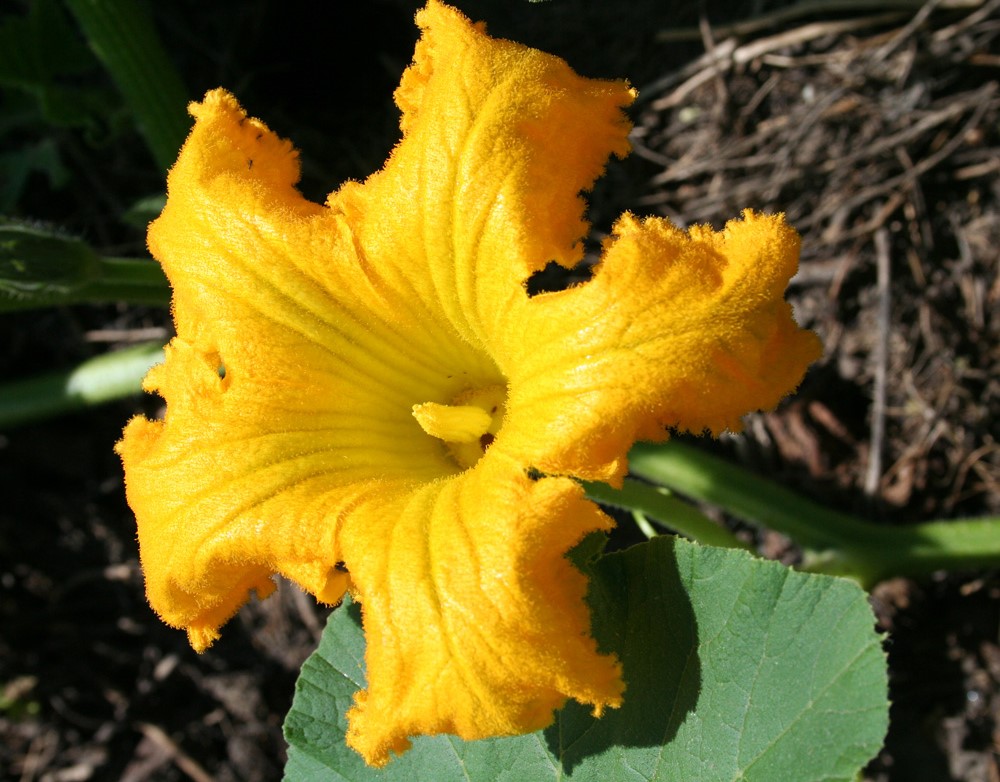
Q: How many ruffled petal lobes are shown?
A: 5